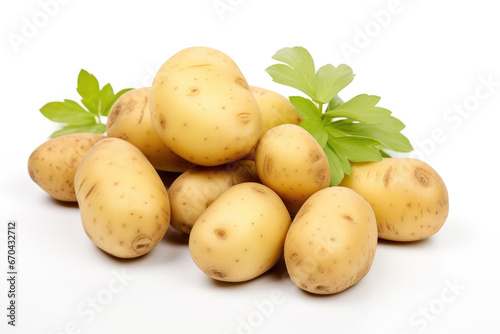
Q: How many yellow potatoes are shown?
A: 10